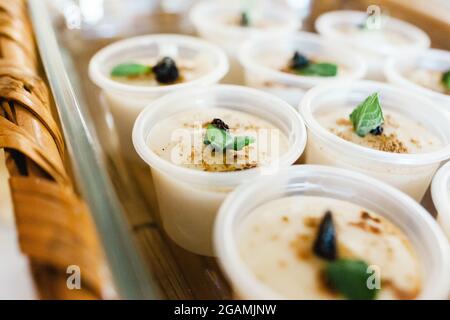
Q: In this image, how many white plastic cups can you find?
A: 9